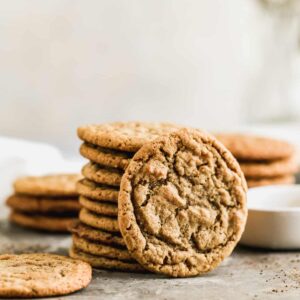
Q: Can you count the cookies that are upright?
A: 1